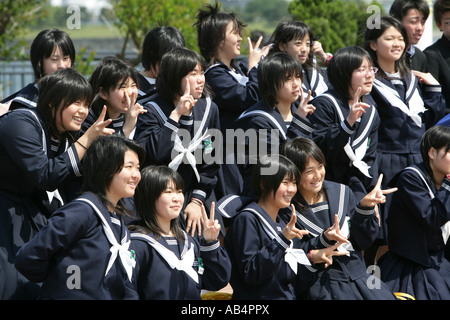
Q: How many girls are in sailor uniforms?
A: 15